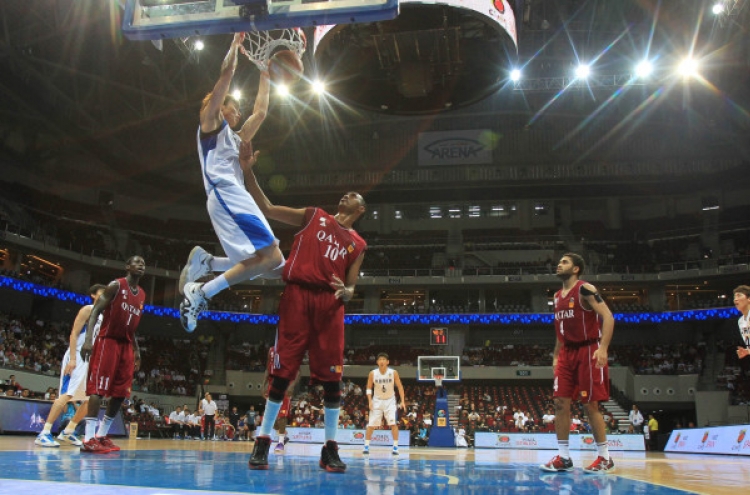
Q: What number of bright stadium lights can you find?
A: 9